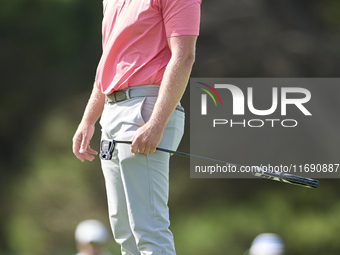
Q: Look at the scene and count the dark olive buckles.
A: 1